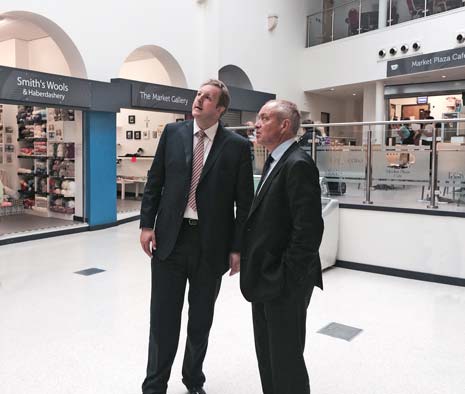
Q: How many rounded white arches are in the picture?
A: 3